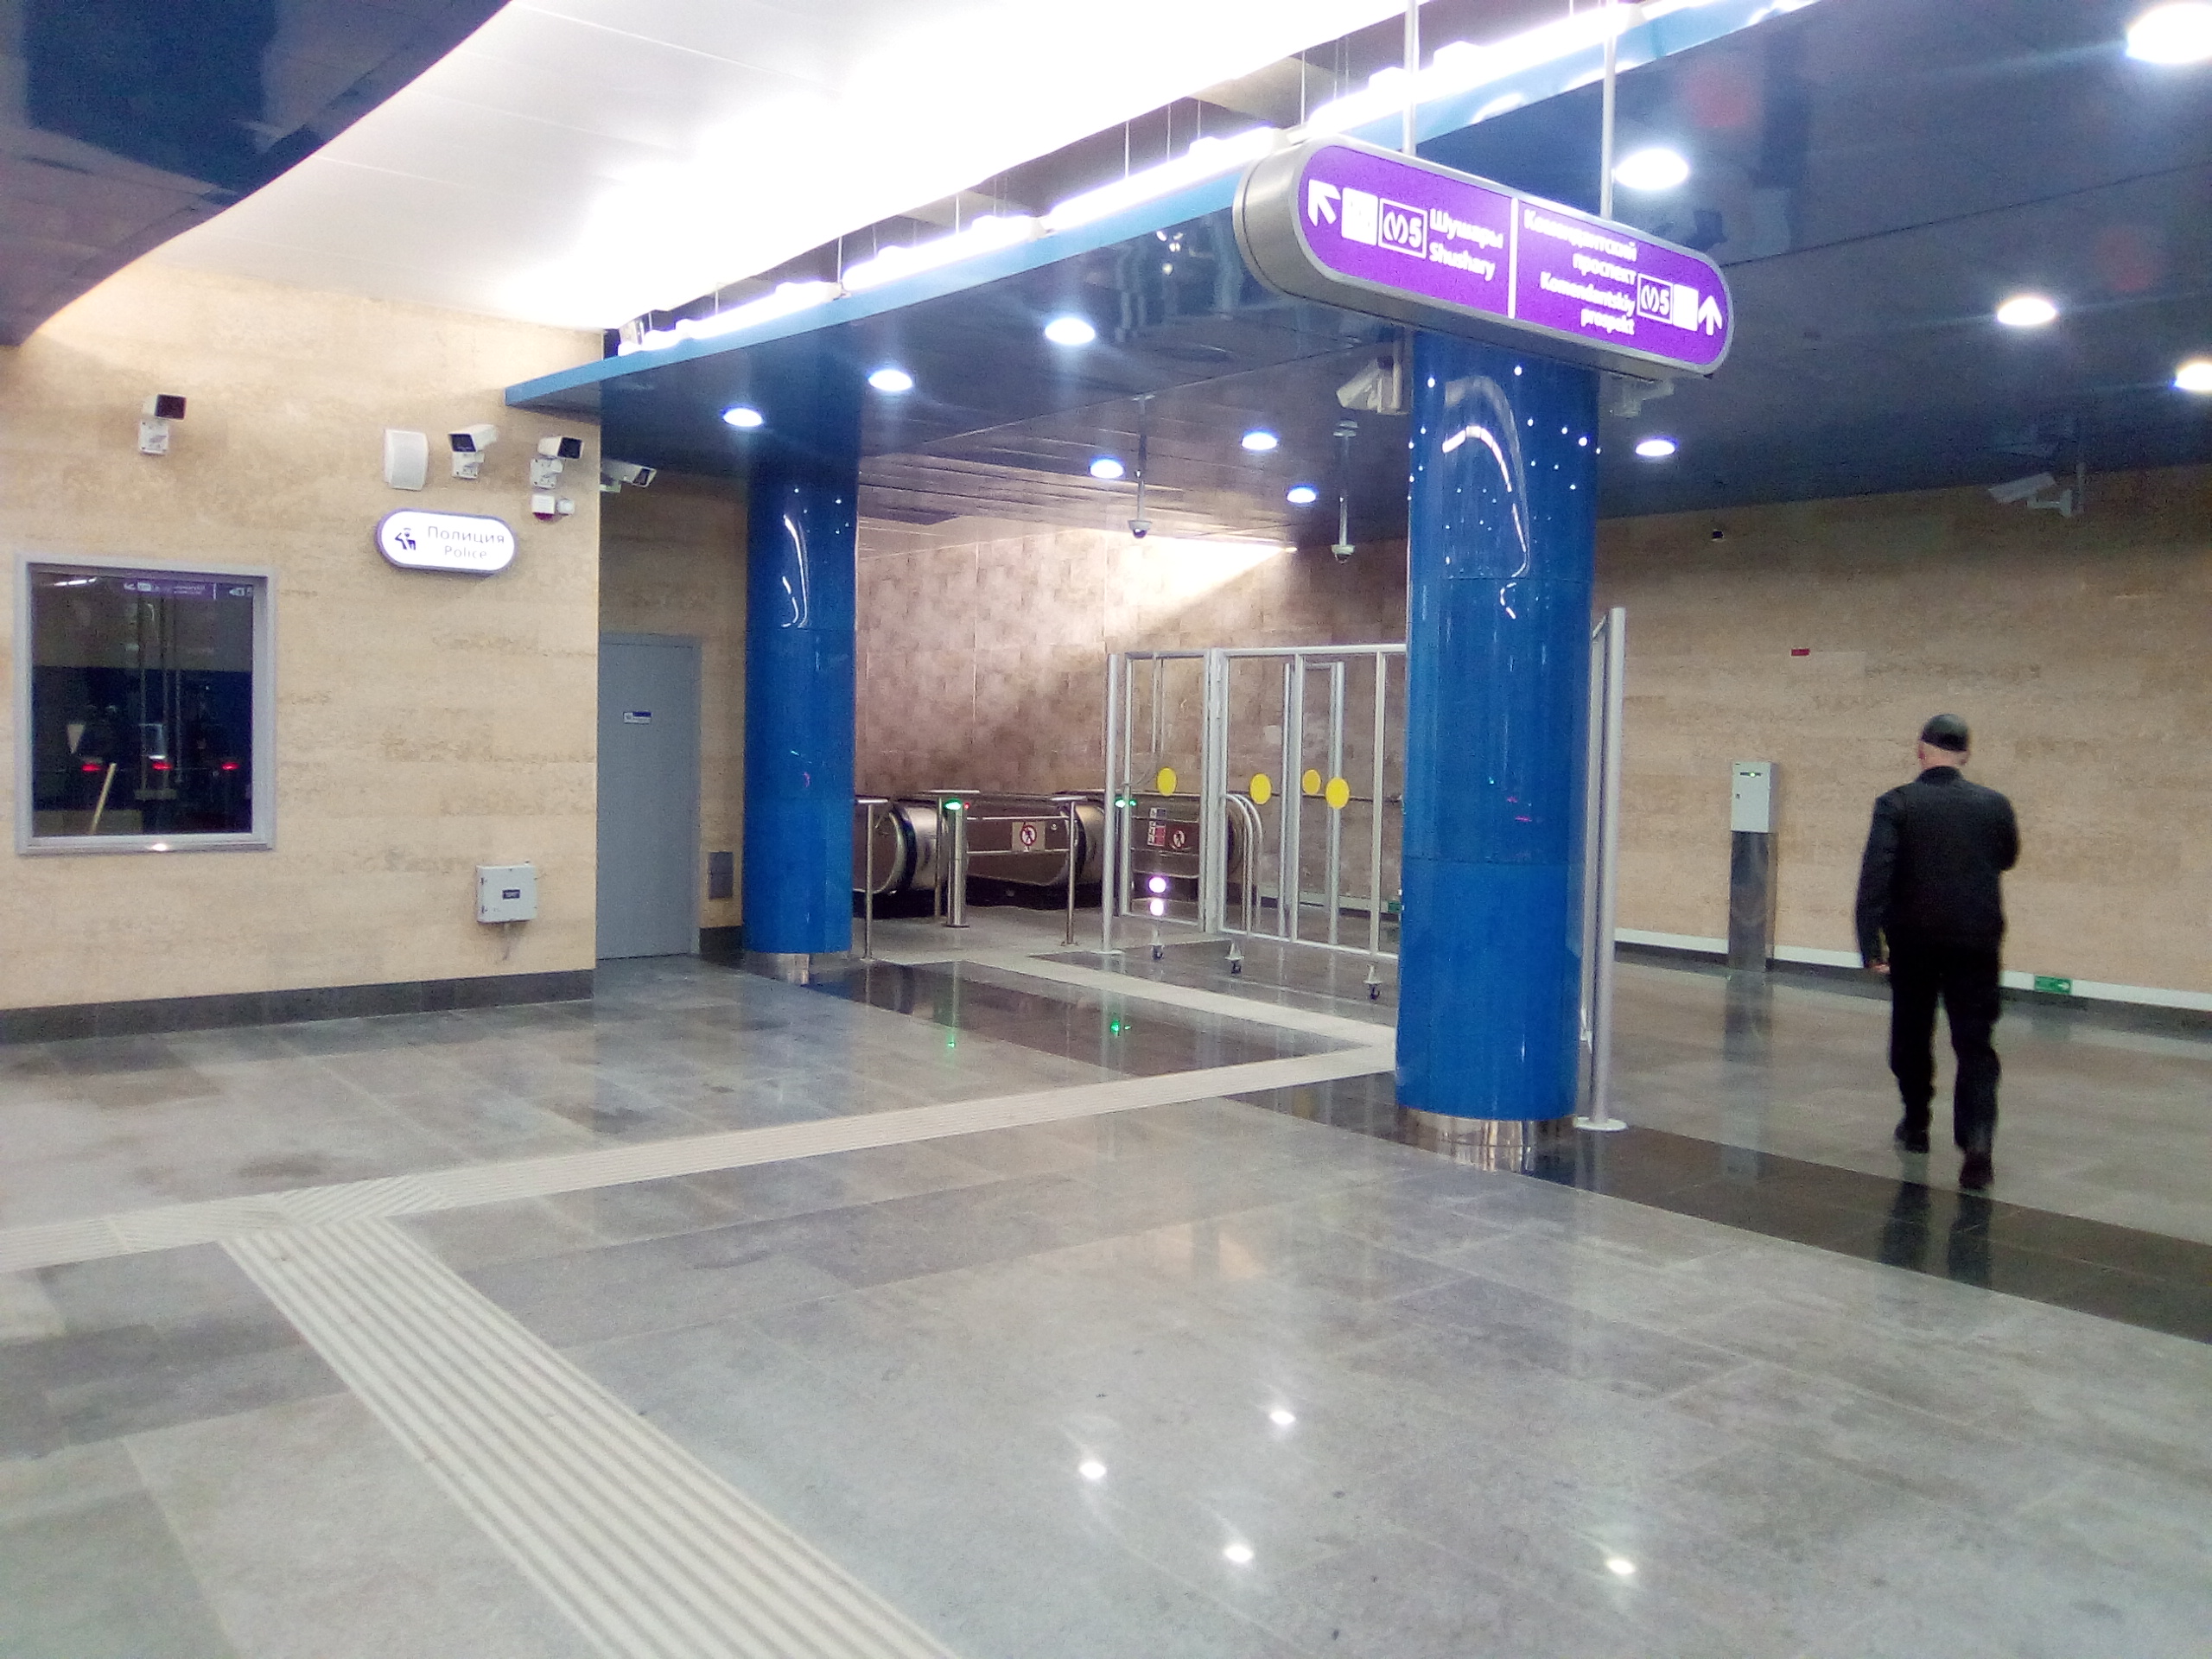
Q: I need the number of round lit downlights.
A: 11